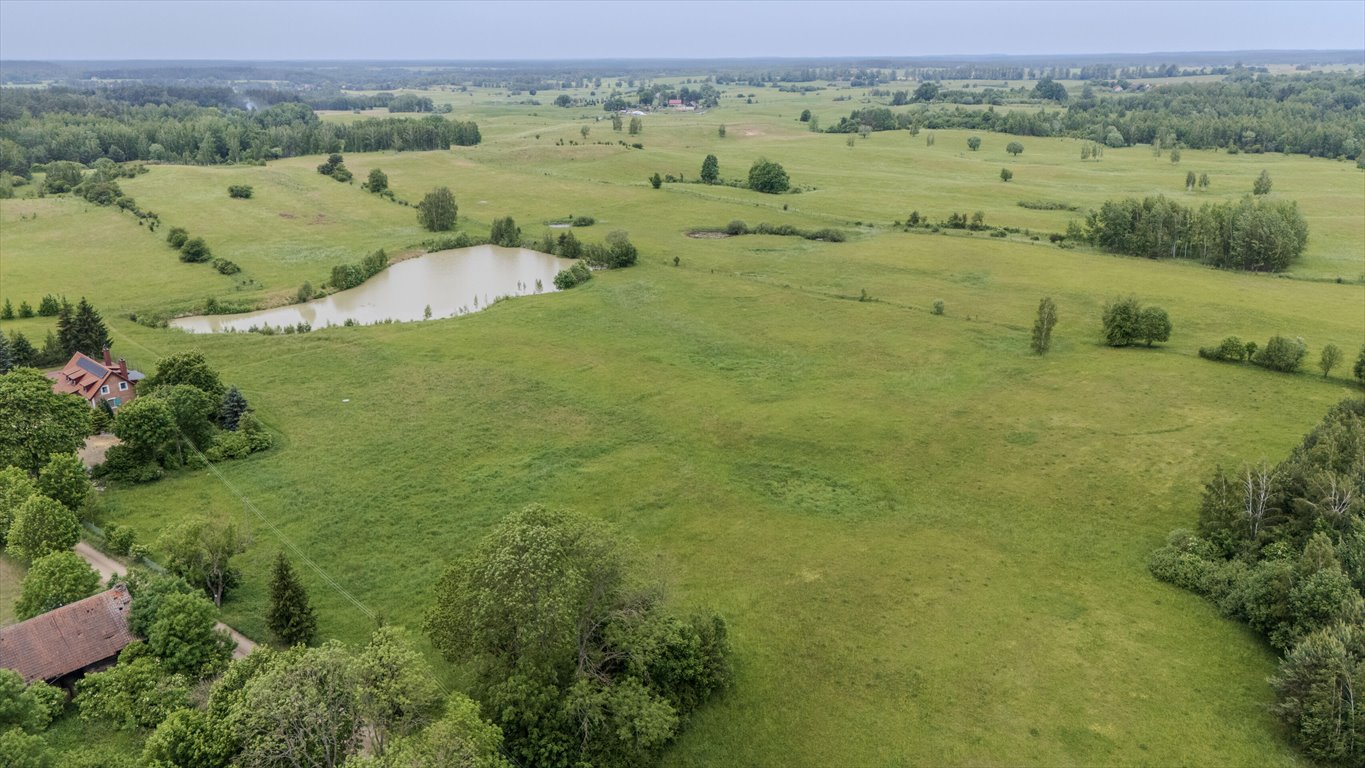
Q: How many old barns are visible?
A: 1